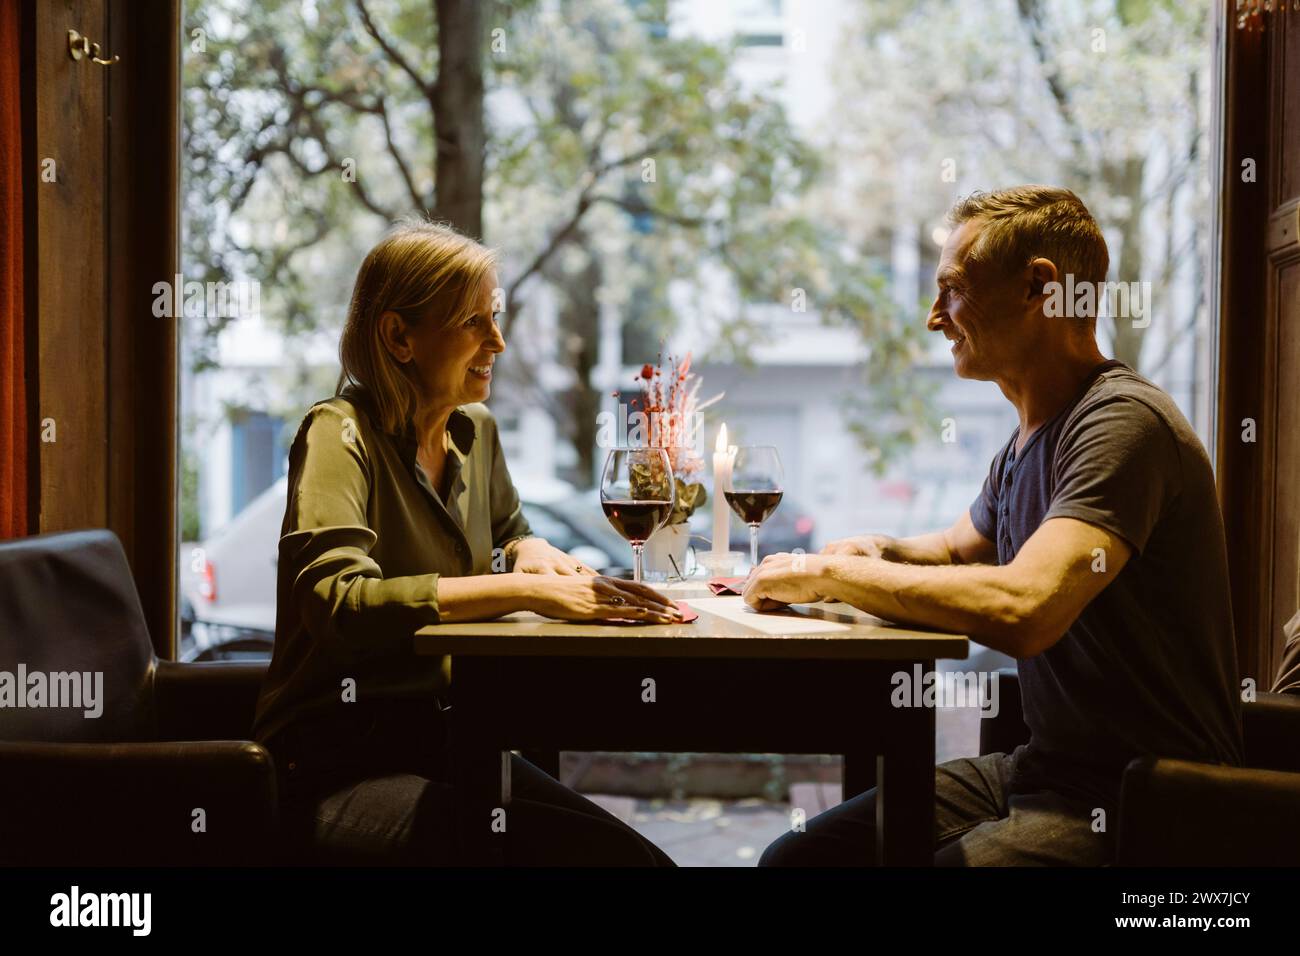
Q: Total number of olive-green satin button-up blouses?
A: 1